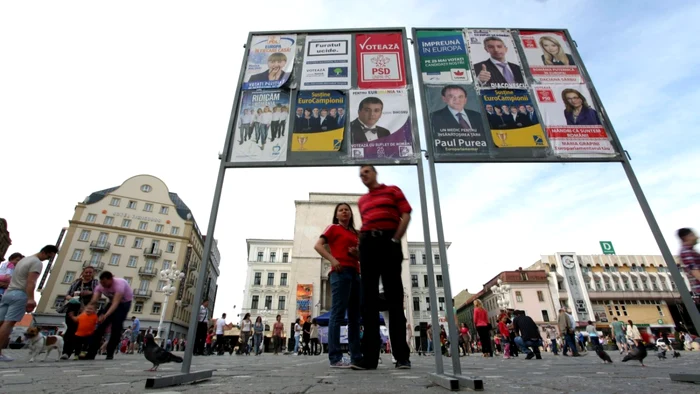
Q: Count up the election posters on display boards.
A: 12